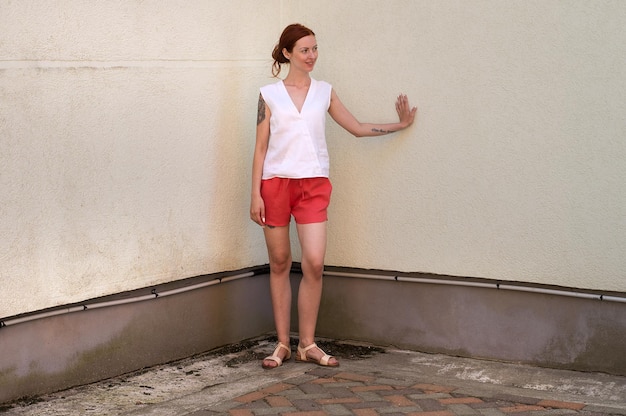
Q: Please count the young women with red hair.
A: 1